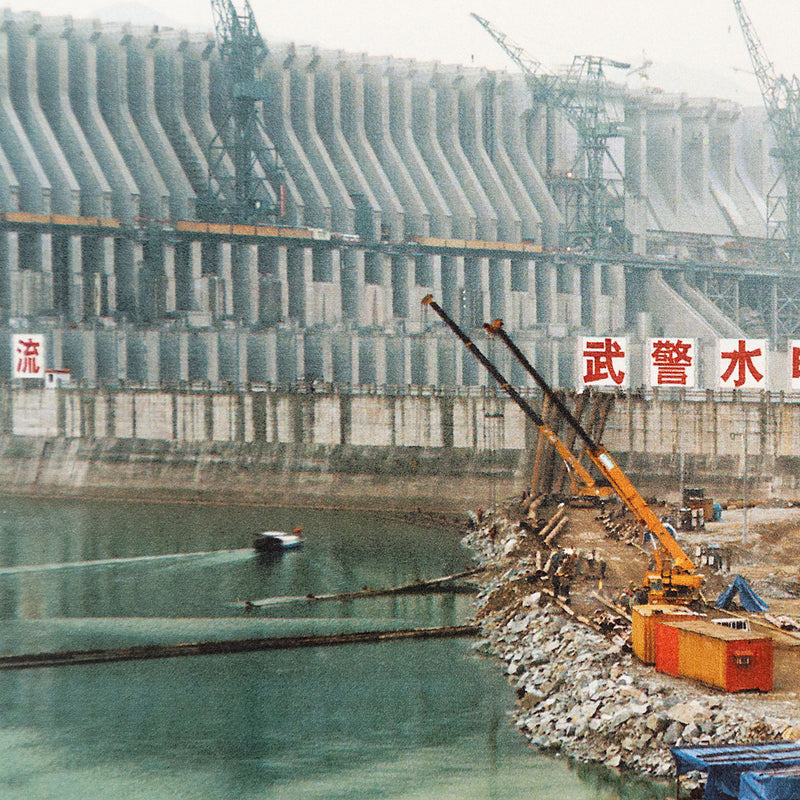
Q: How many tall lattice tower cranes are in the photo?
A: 3